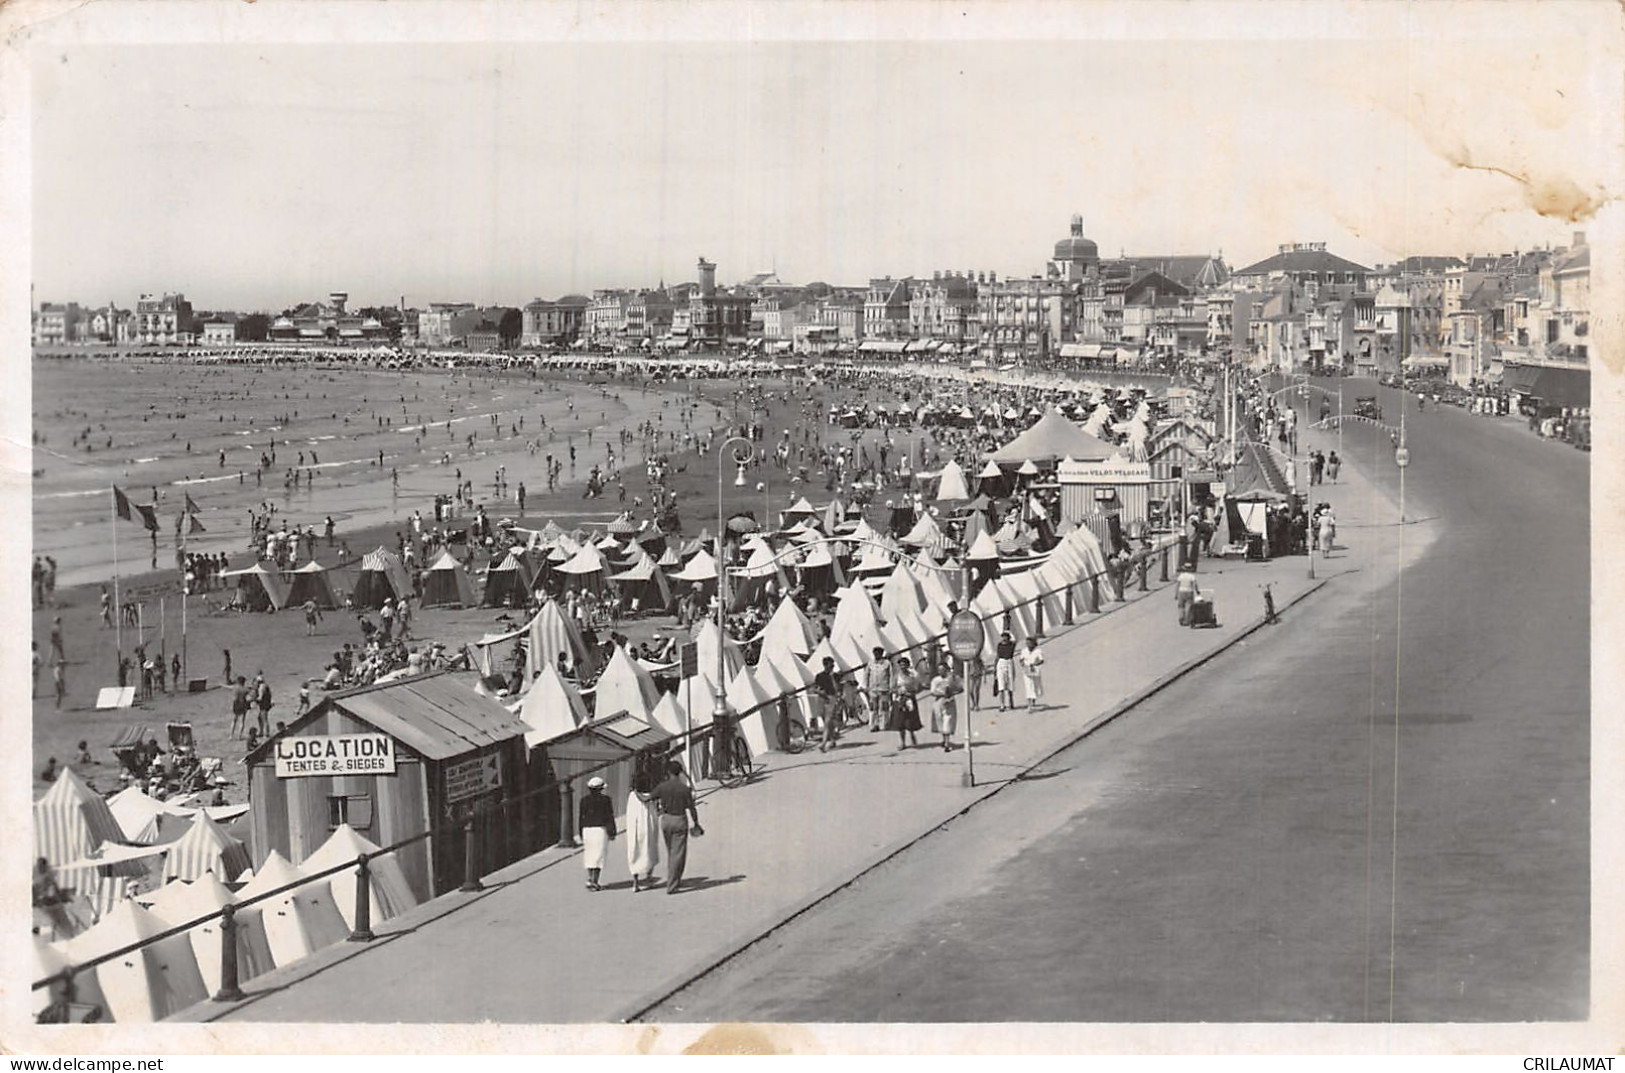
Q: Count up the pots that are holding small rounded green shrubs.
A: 0